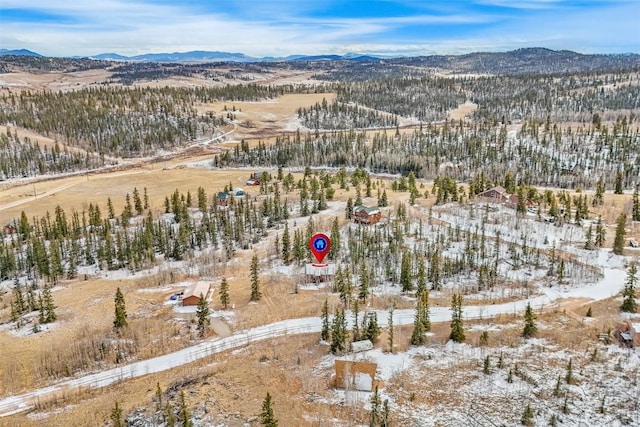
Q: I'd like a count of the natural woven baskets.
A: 0